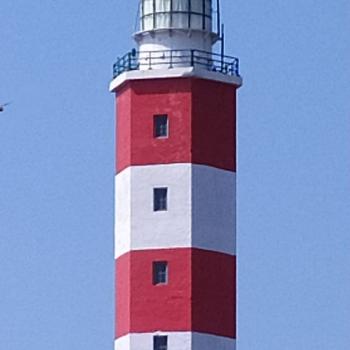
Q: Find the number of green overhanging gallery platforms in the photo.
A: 1